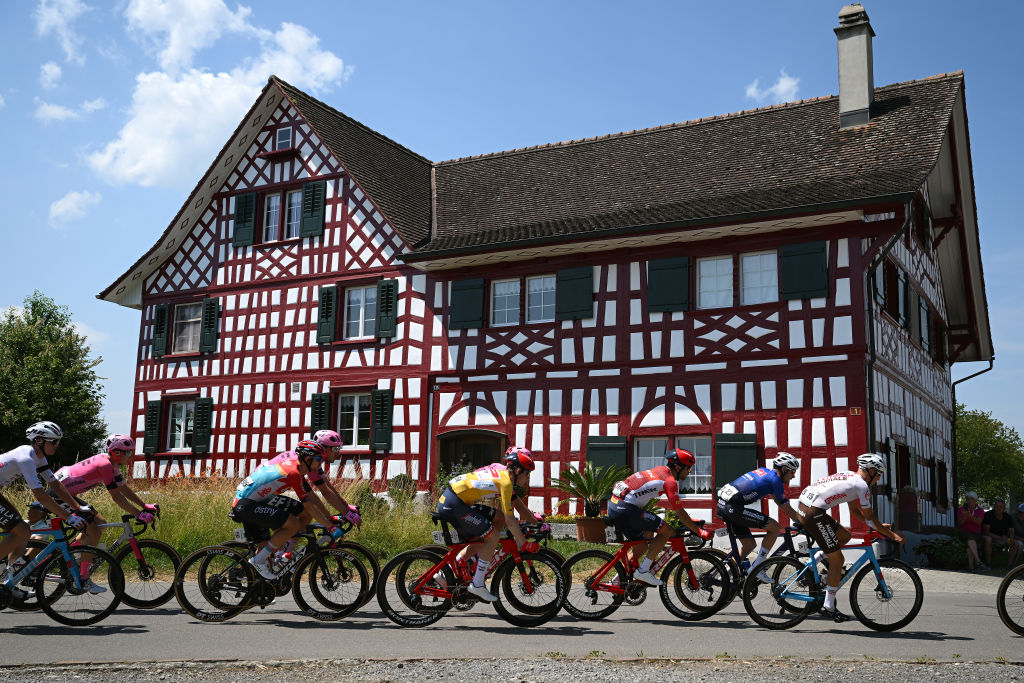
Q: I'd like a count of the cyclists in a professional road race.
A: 9